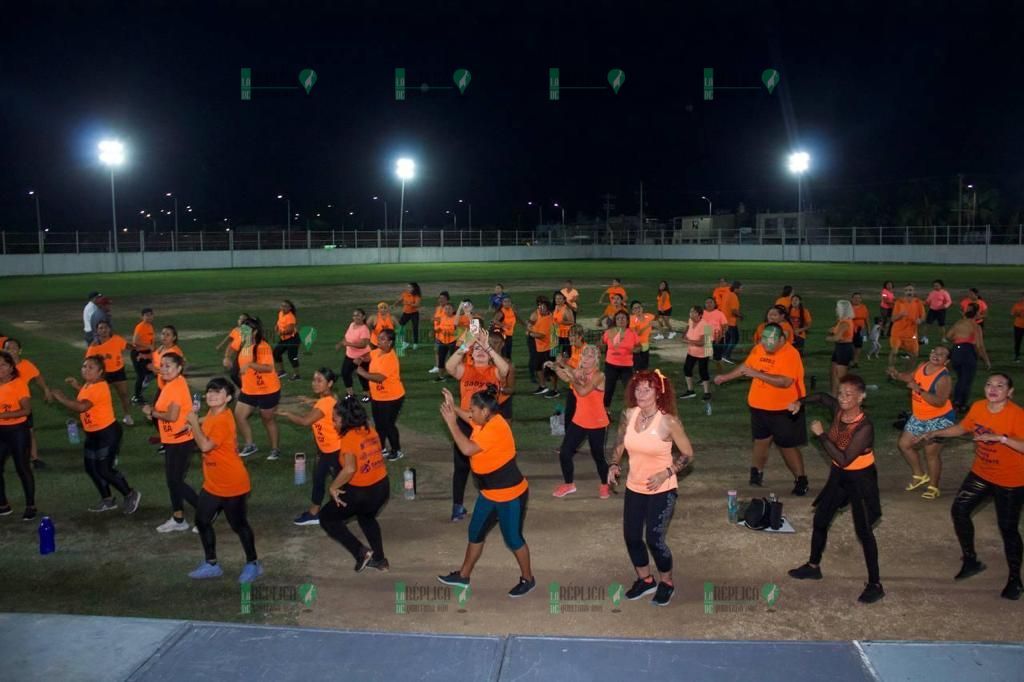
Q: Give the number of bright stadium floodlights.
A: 3